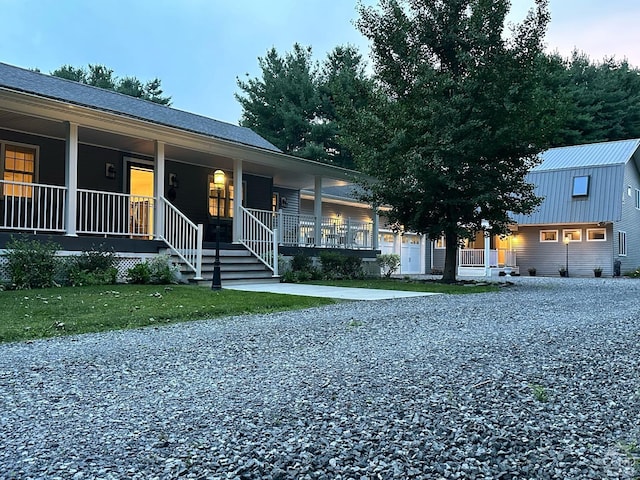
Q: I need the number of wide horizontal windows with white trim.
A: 3